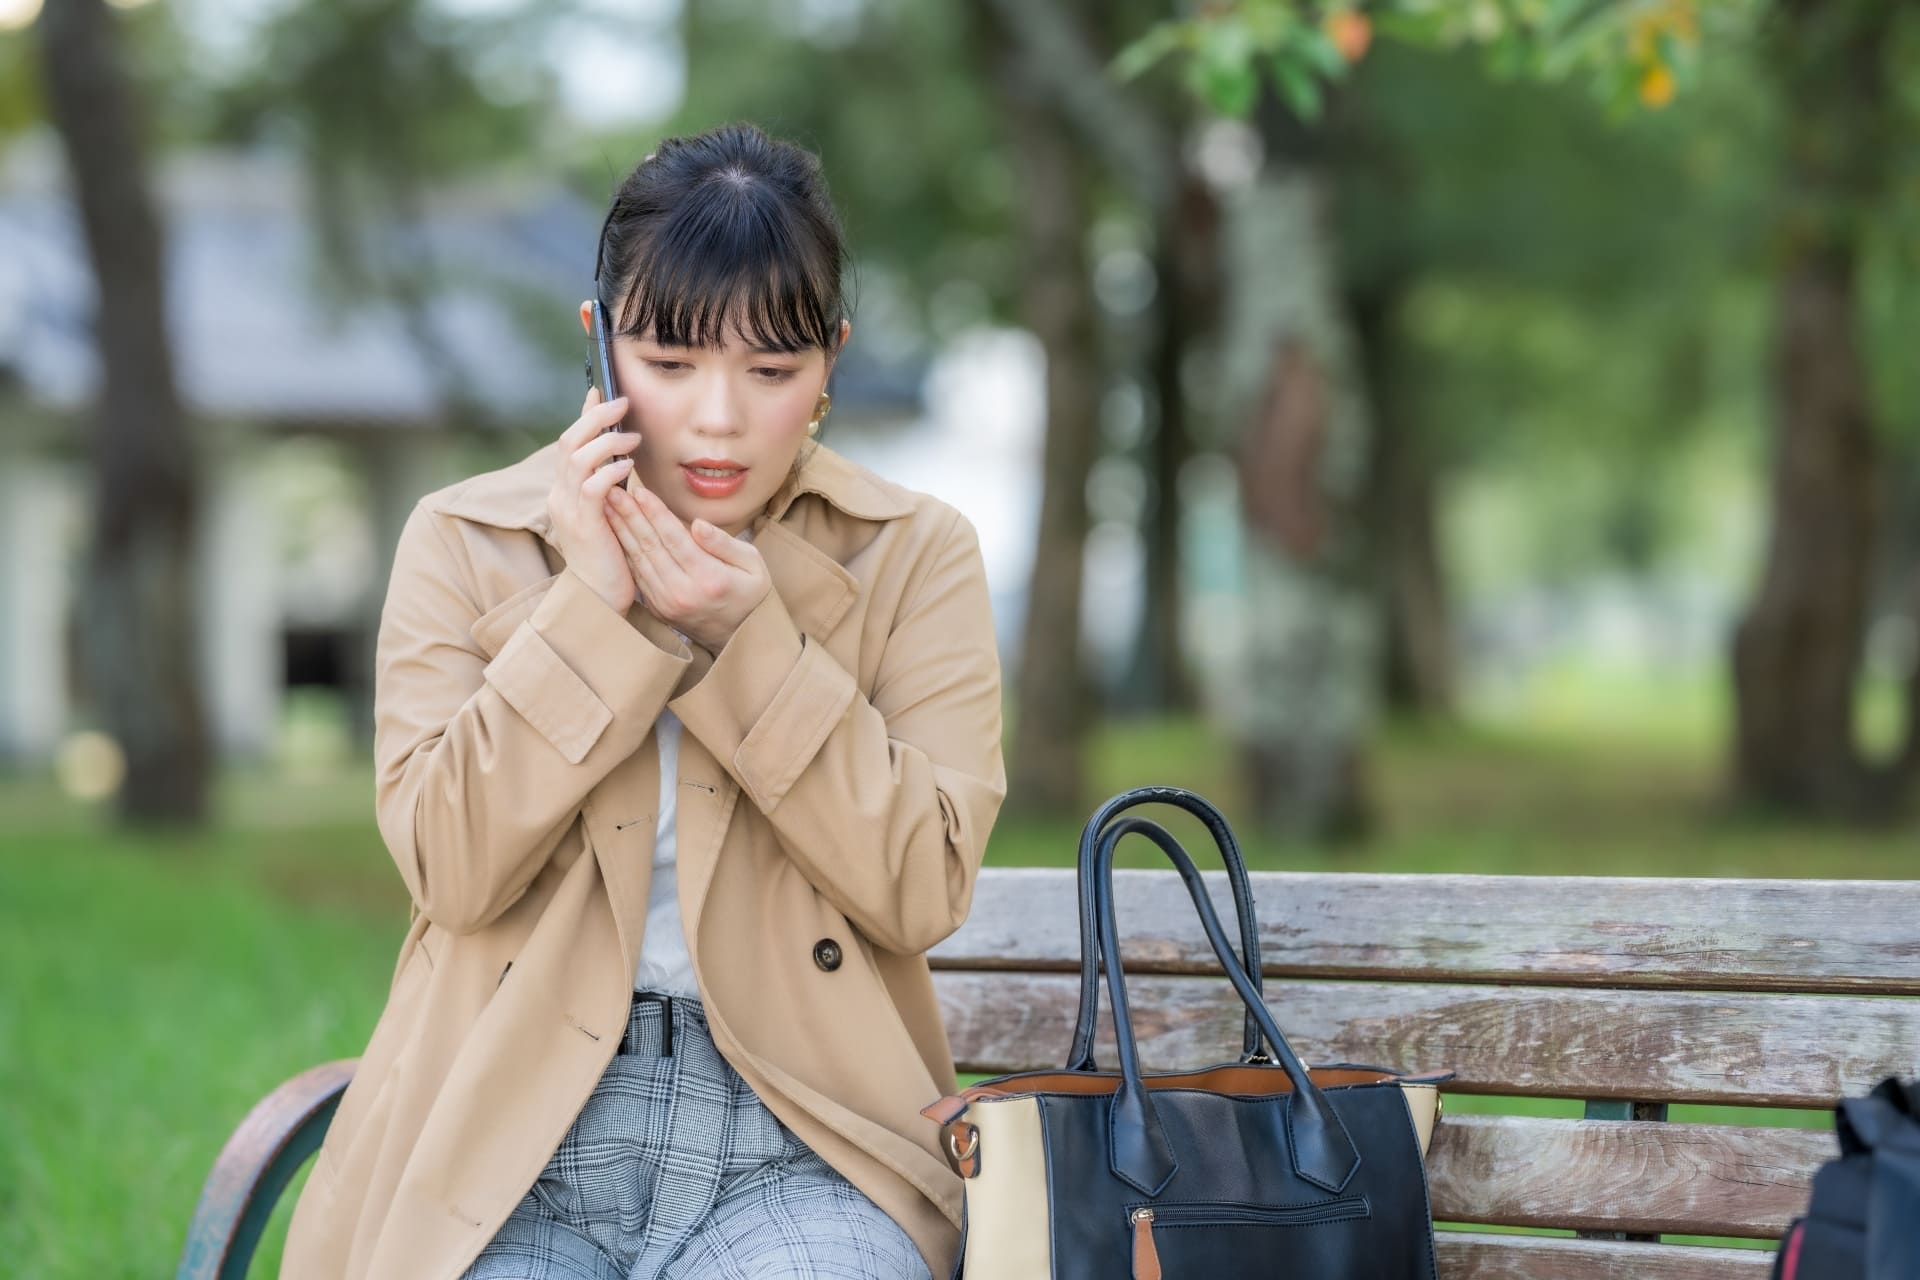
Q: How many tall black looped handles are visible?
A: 2